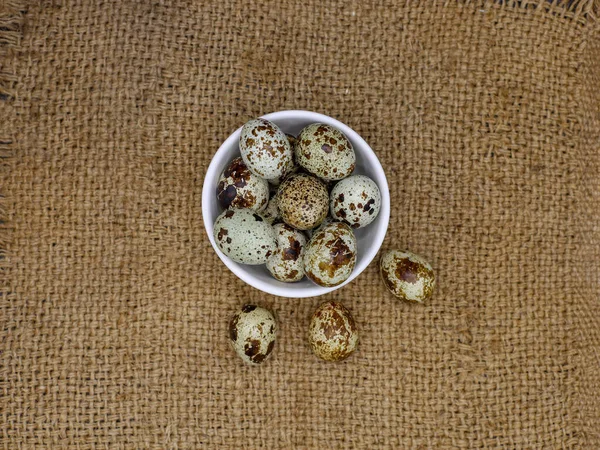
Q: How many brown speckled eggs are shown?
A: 11